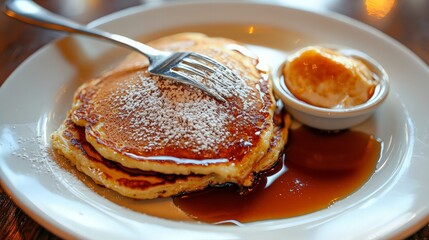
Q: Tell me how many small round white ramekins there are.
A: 1